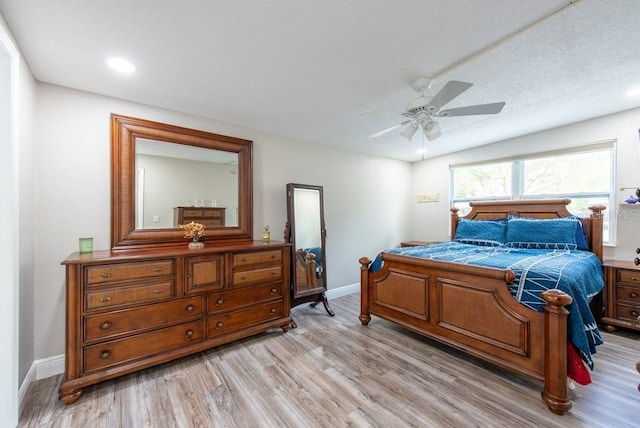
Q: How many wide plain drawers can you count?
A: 4